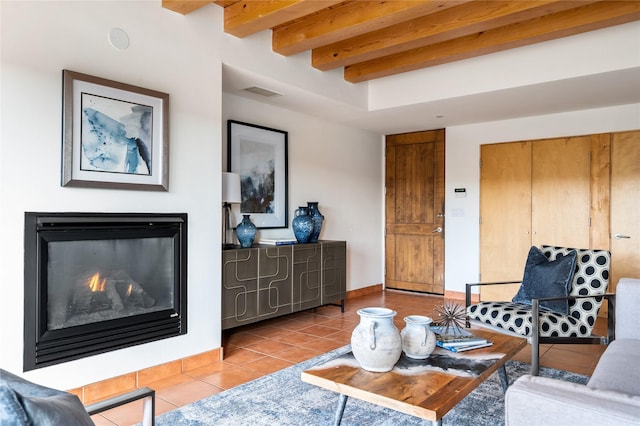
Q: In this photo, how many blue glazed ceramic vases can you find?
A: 3